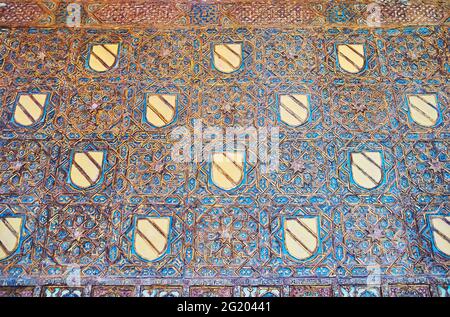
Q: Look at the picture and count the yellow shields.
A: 14